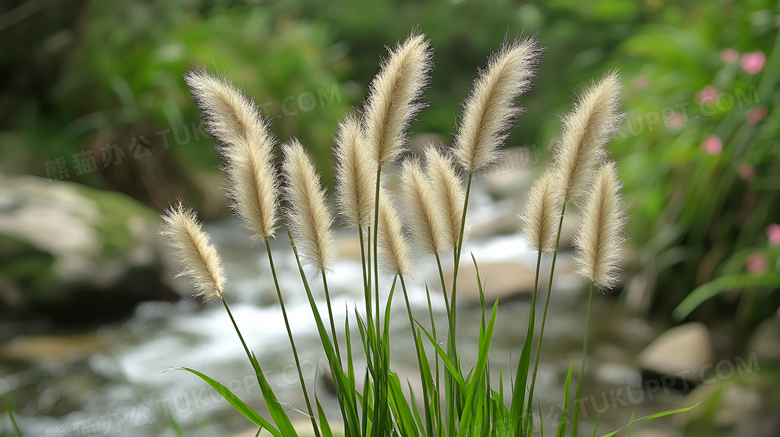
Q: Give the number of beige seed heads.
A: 12